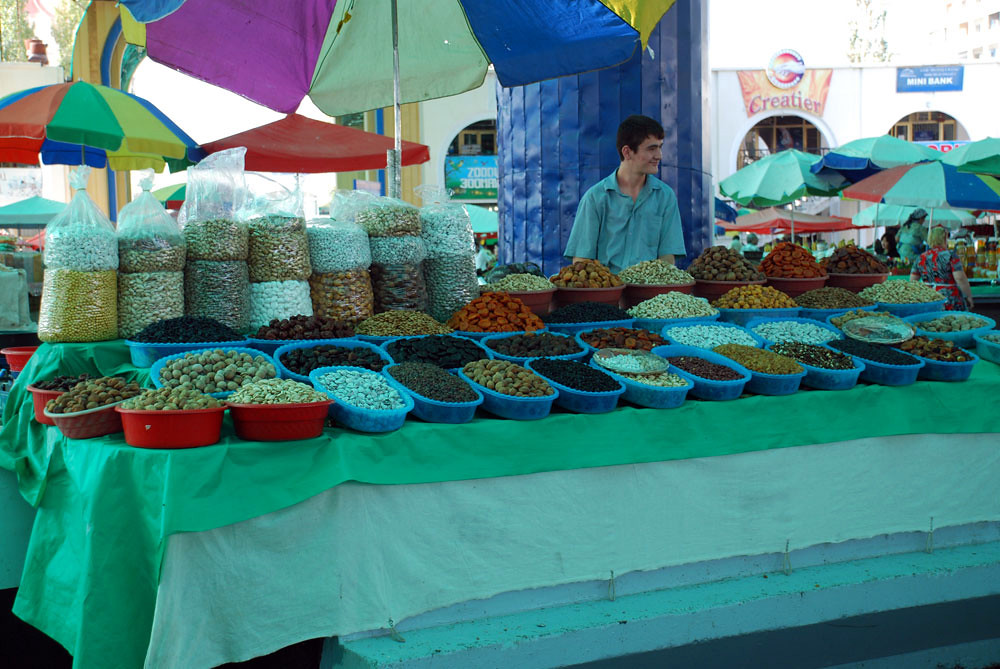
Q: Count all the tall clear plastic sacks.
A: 7